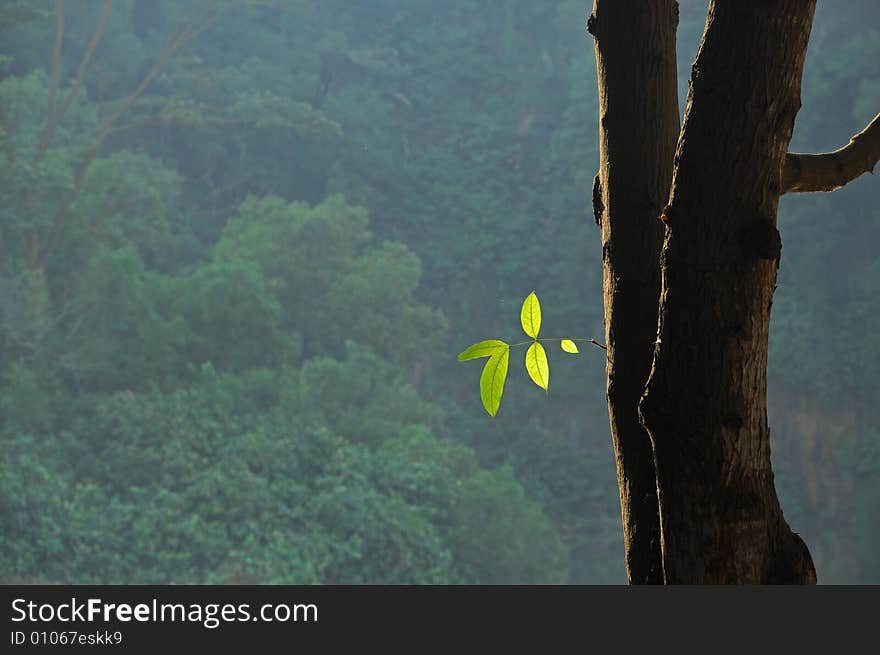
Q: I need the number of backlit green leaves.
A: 5